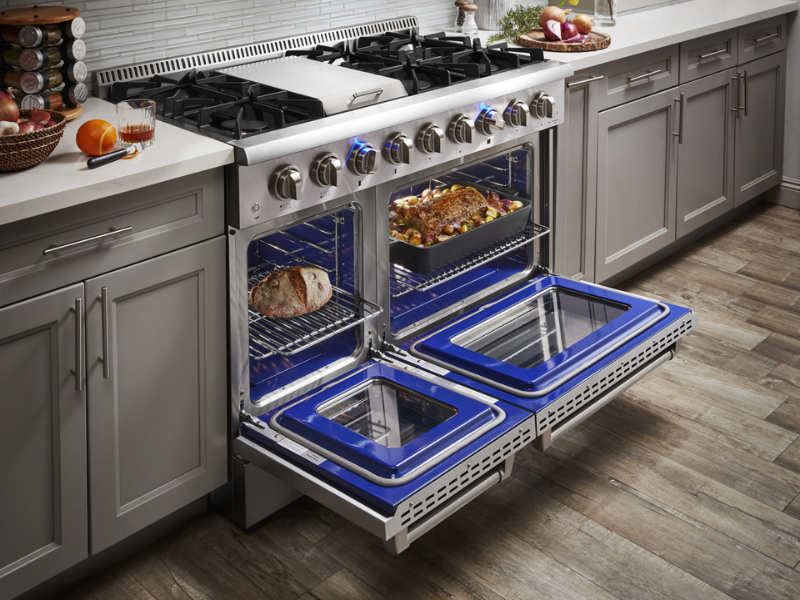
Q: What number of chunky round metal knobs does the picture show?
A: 9